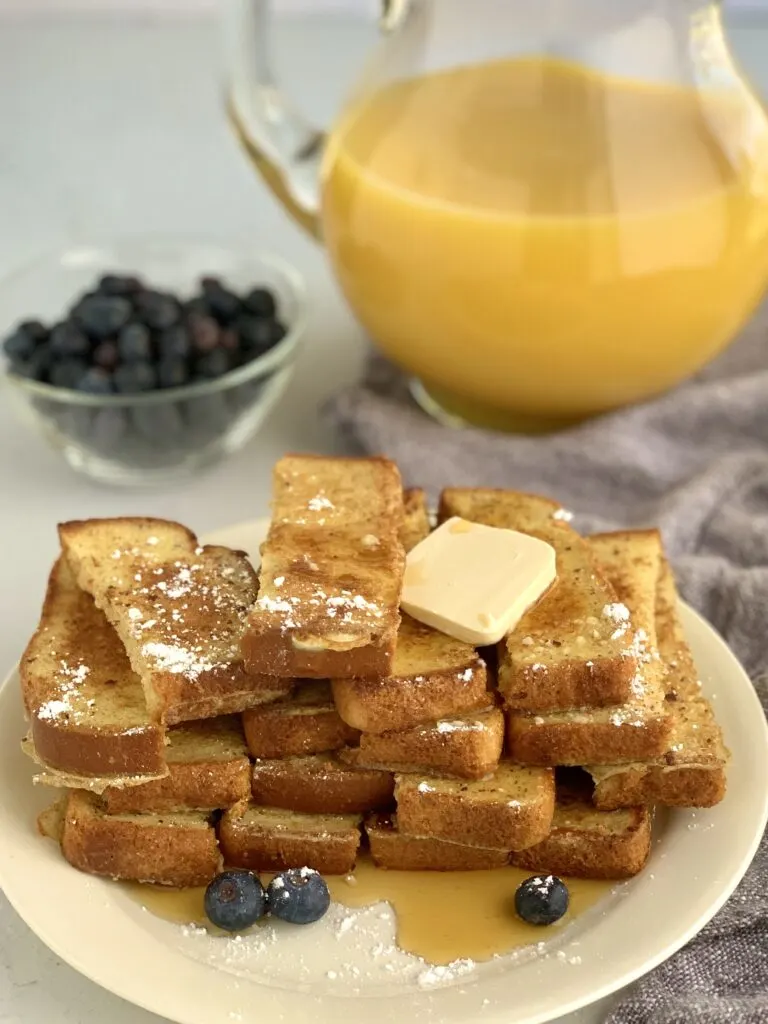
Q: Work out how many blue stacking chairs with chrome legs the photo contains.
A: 0